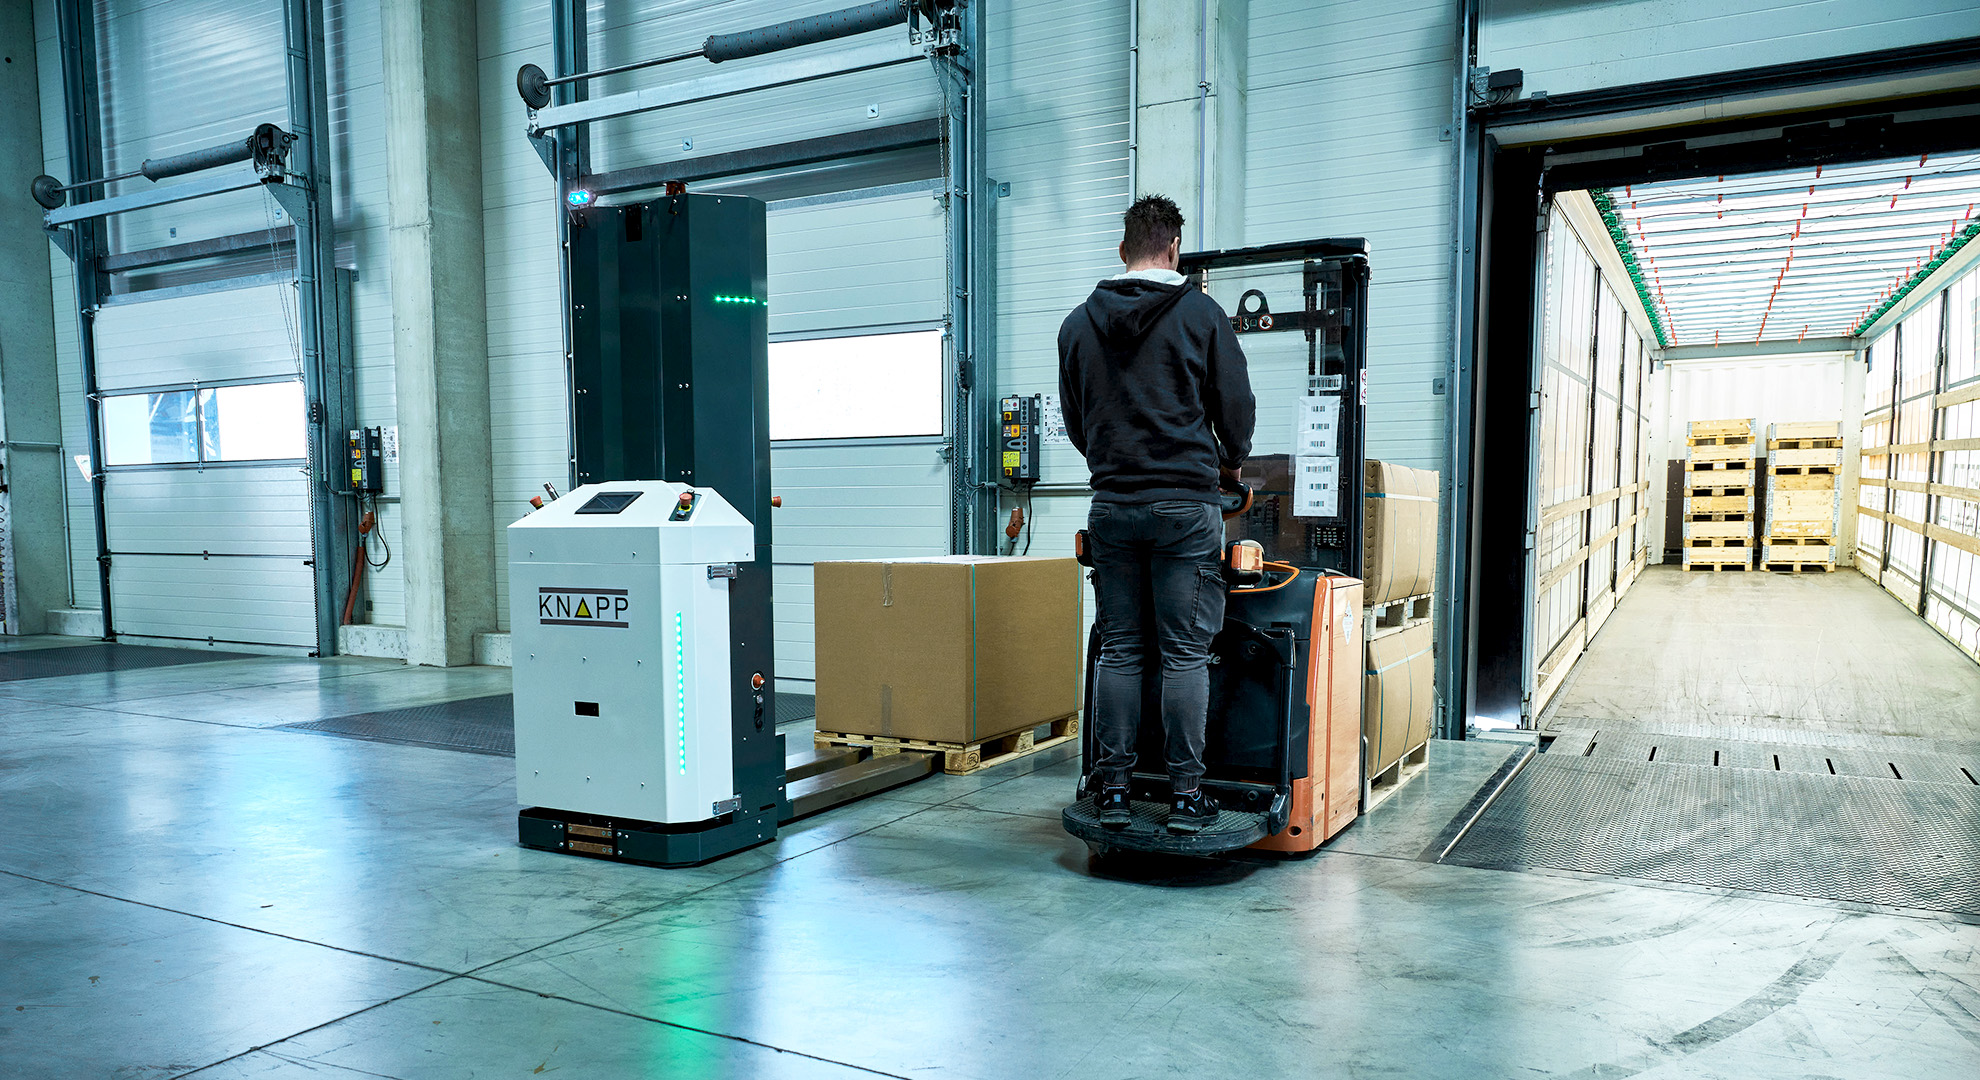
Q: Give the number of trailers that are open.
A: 1